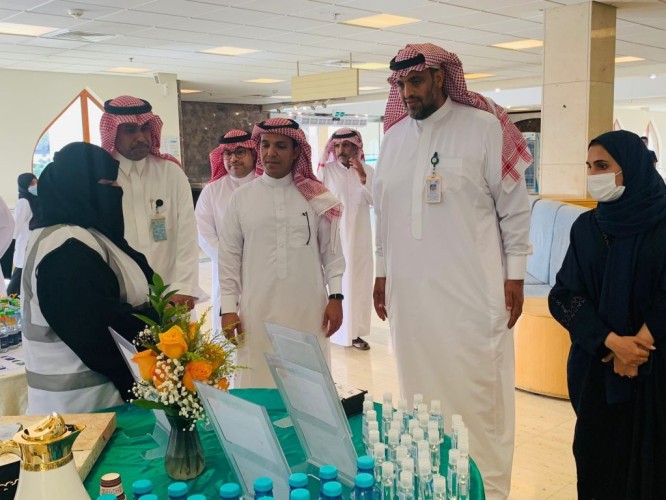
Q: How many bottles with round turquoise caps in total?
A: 14